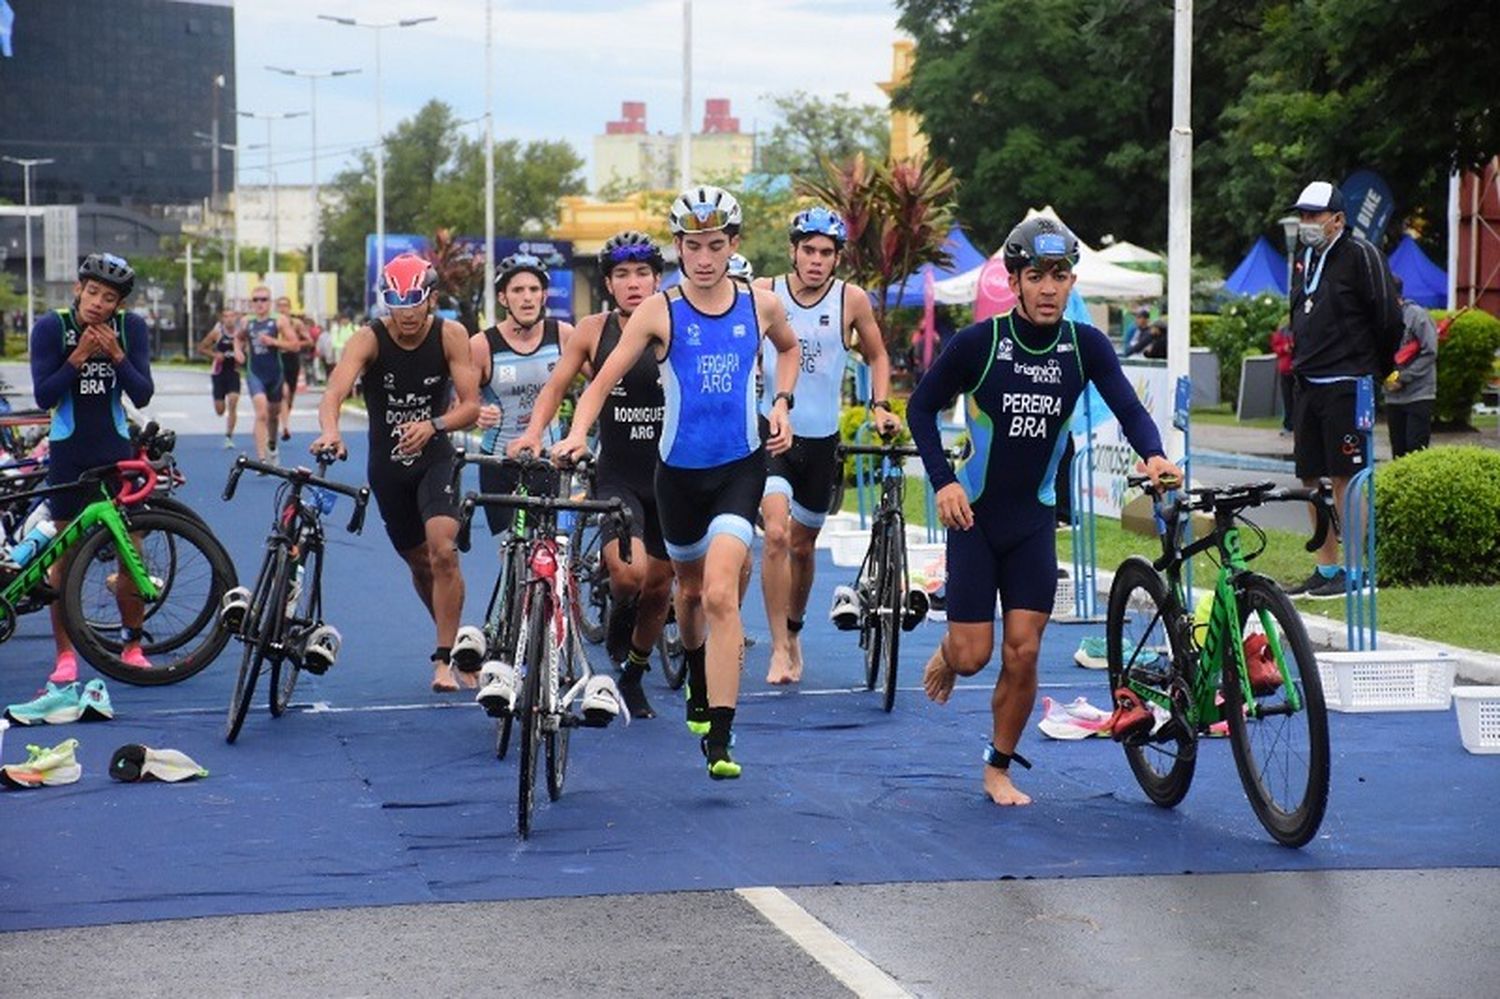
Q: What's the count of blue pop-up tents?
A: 3